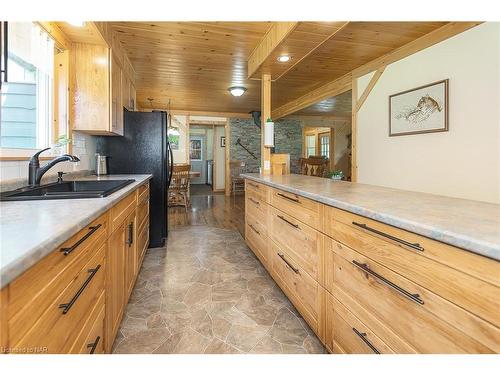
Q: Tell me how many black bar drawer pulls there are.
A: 12